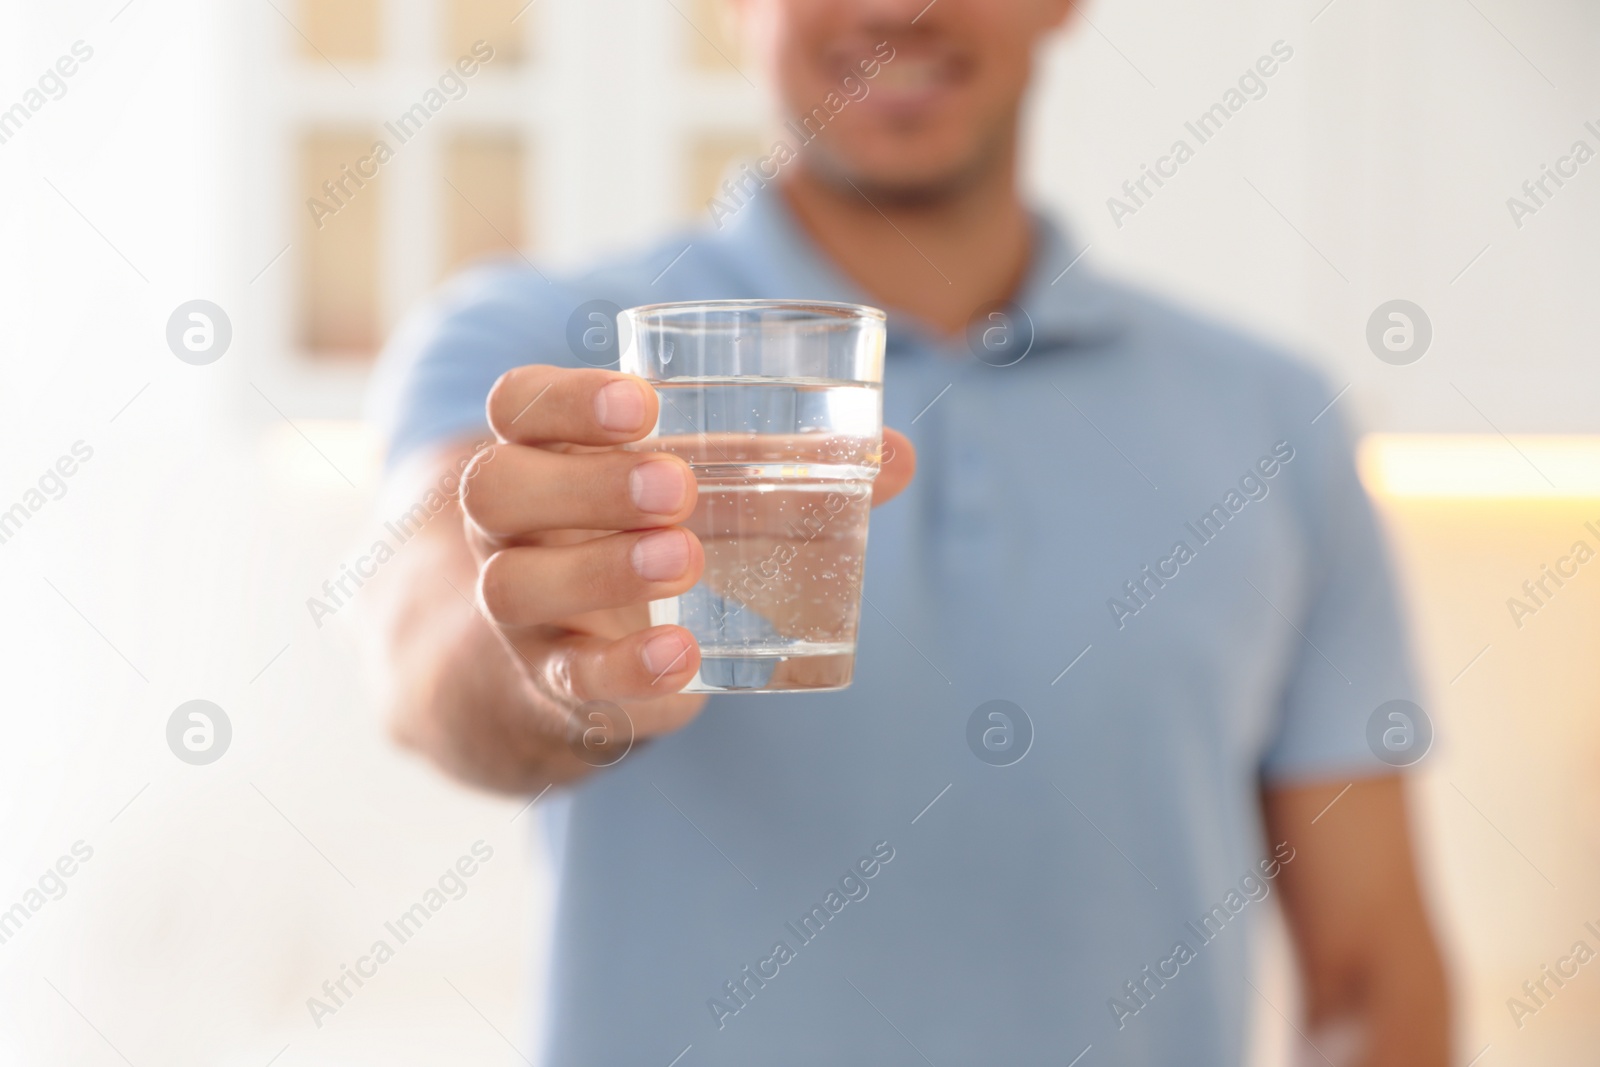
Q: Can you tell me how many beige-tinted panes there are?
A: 6